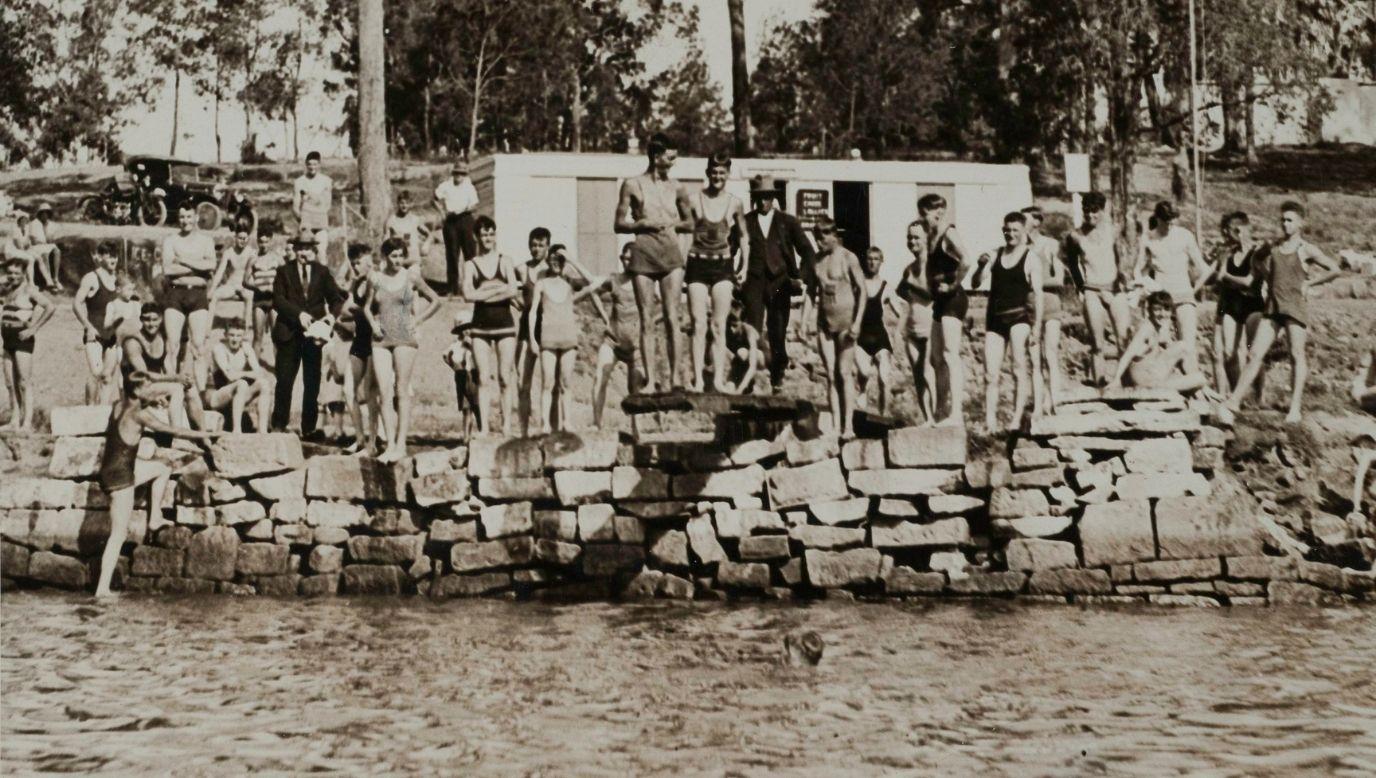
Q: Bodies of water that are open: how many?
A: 1